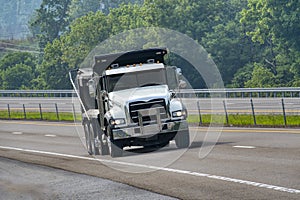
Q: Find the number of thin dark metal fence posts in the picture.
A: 9